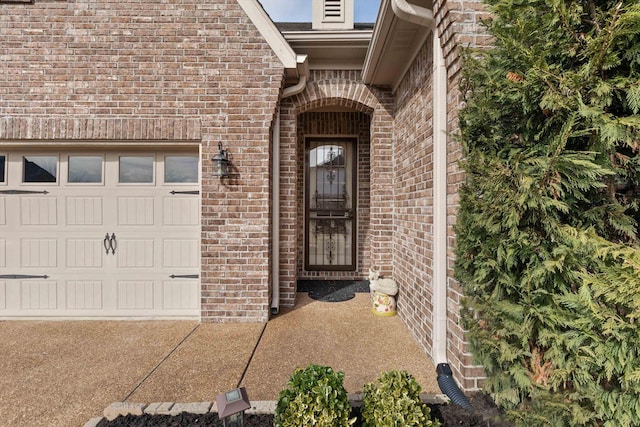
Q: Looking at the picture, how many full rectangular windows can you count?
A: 4